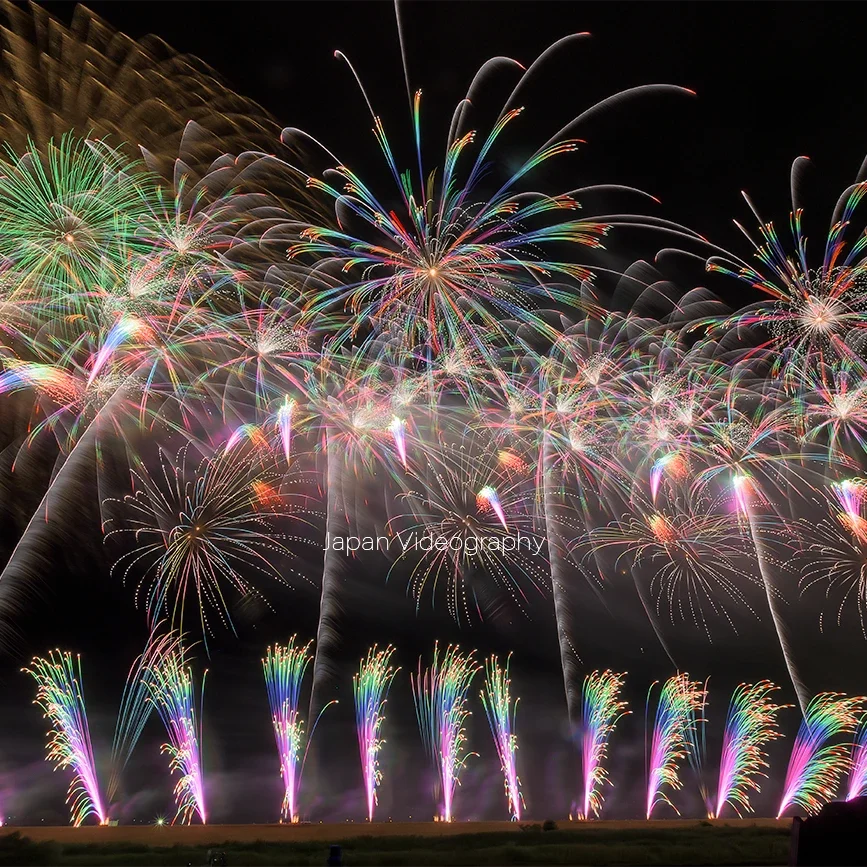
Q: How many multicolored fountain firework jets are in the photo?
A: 11